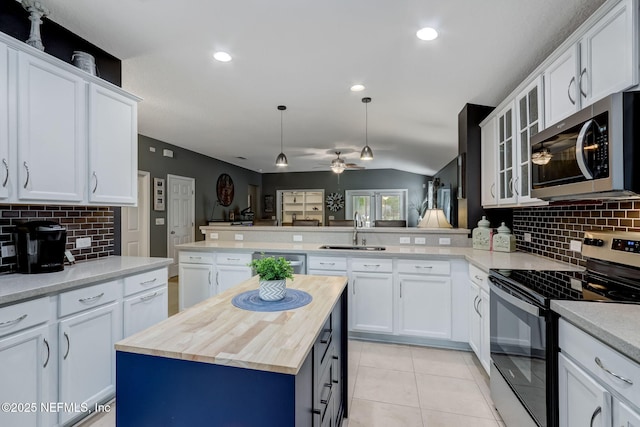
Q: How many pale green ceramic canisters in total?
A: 2